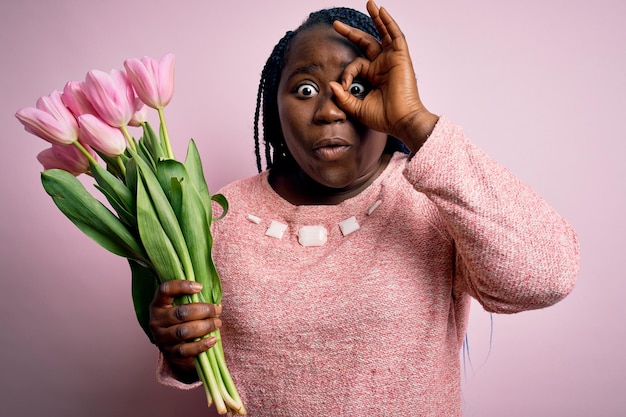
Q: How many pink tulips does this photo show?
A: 7